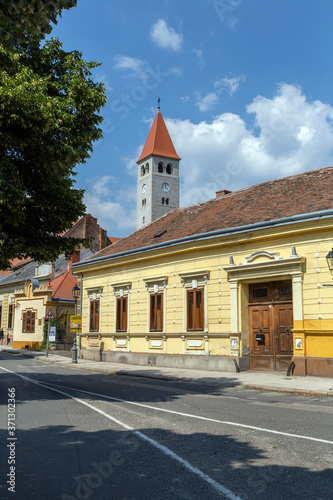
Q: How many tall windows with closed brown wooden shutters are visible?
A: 4